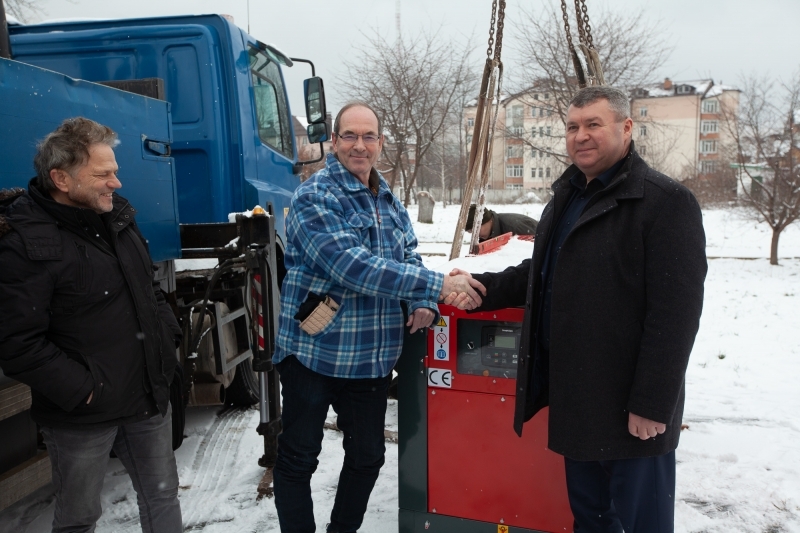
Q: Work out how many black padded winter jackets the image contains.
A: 1